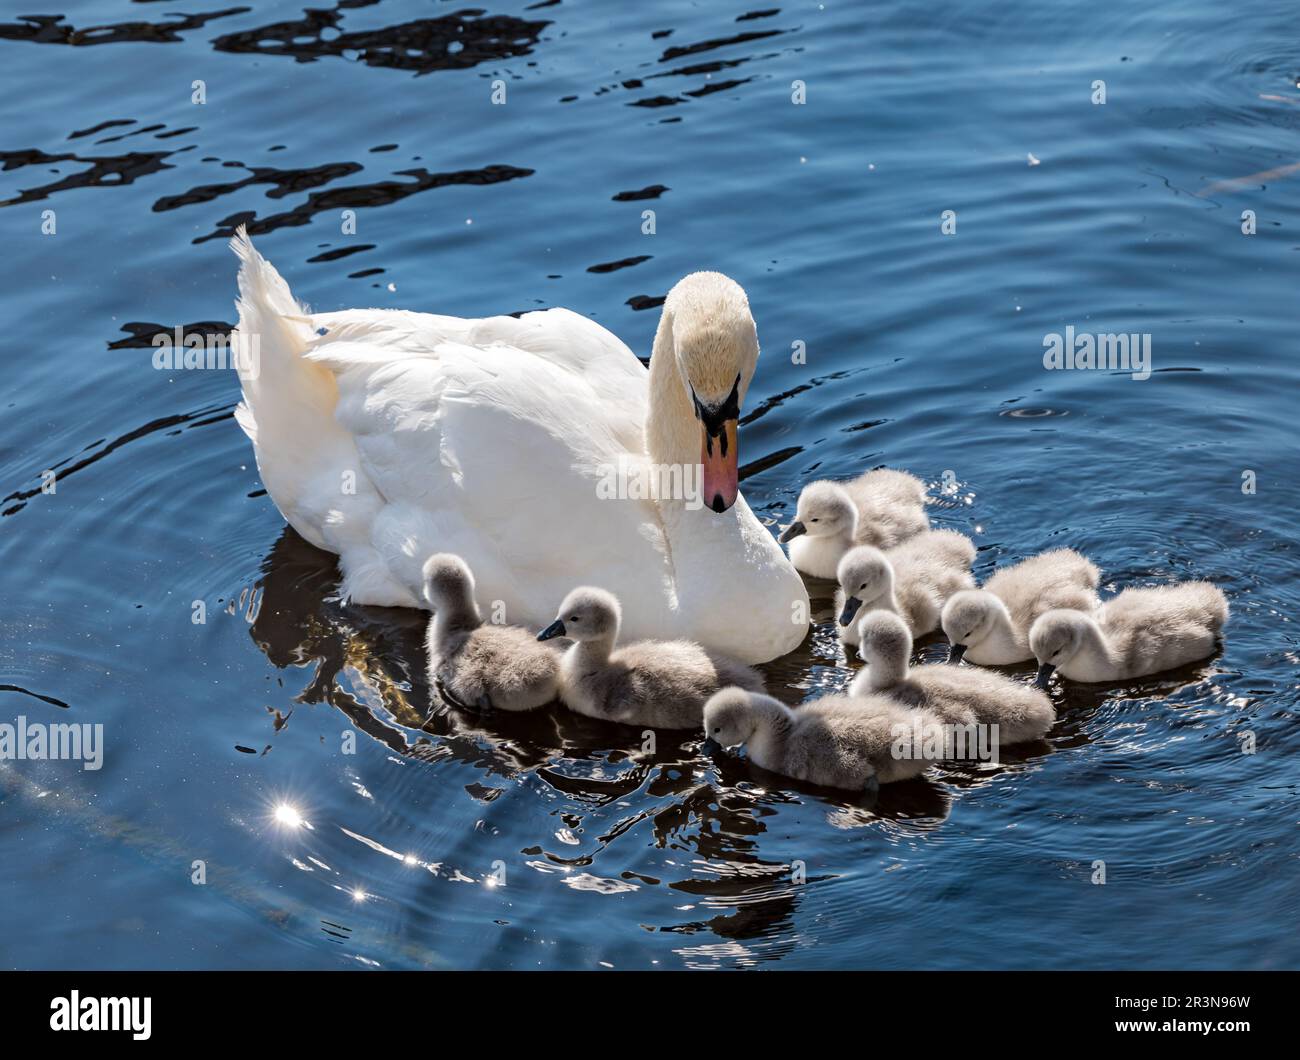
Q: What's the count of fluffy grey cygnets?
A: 8